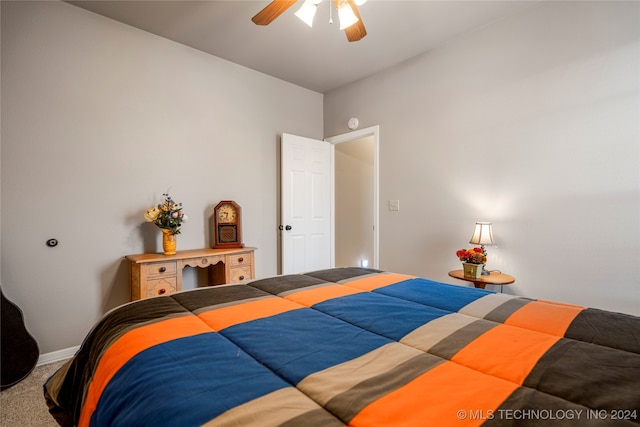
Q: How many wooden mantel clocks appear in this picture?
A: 1